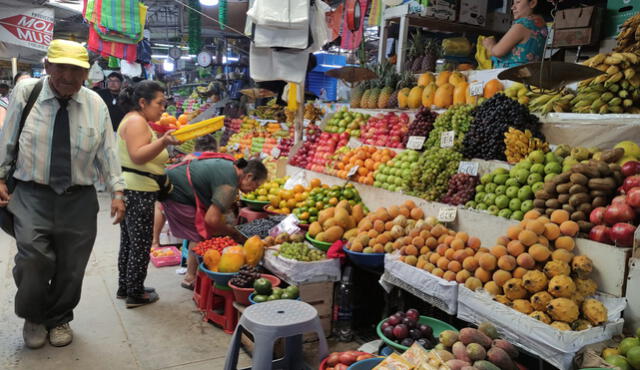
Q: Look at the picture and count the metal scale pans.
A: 3